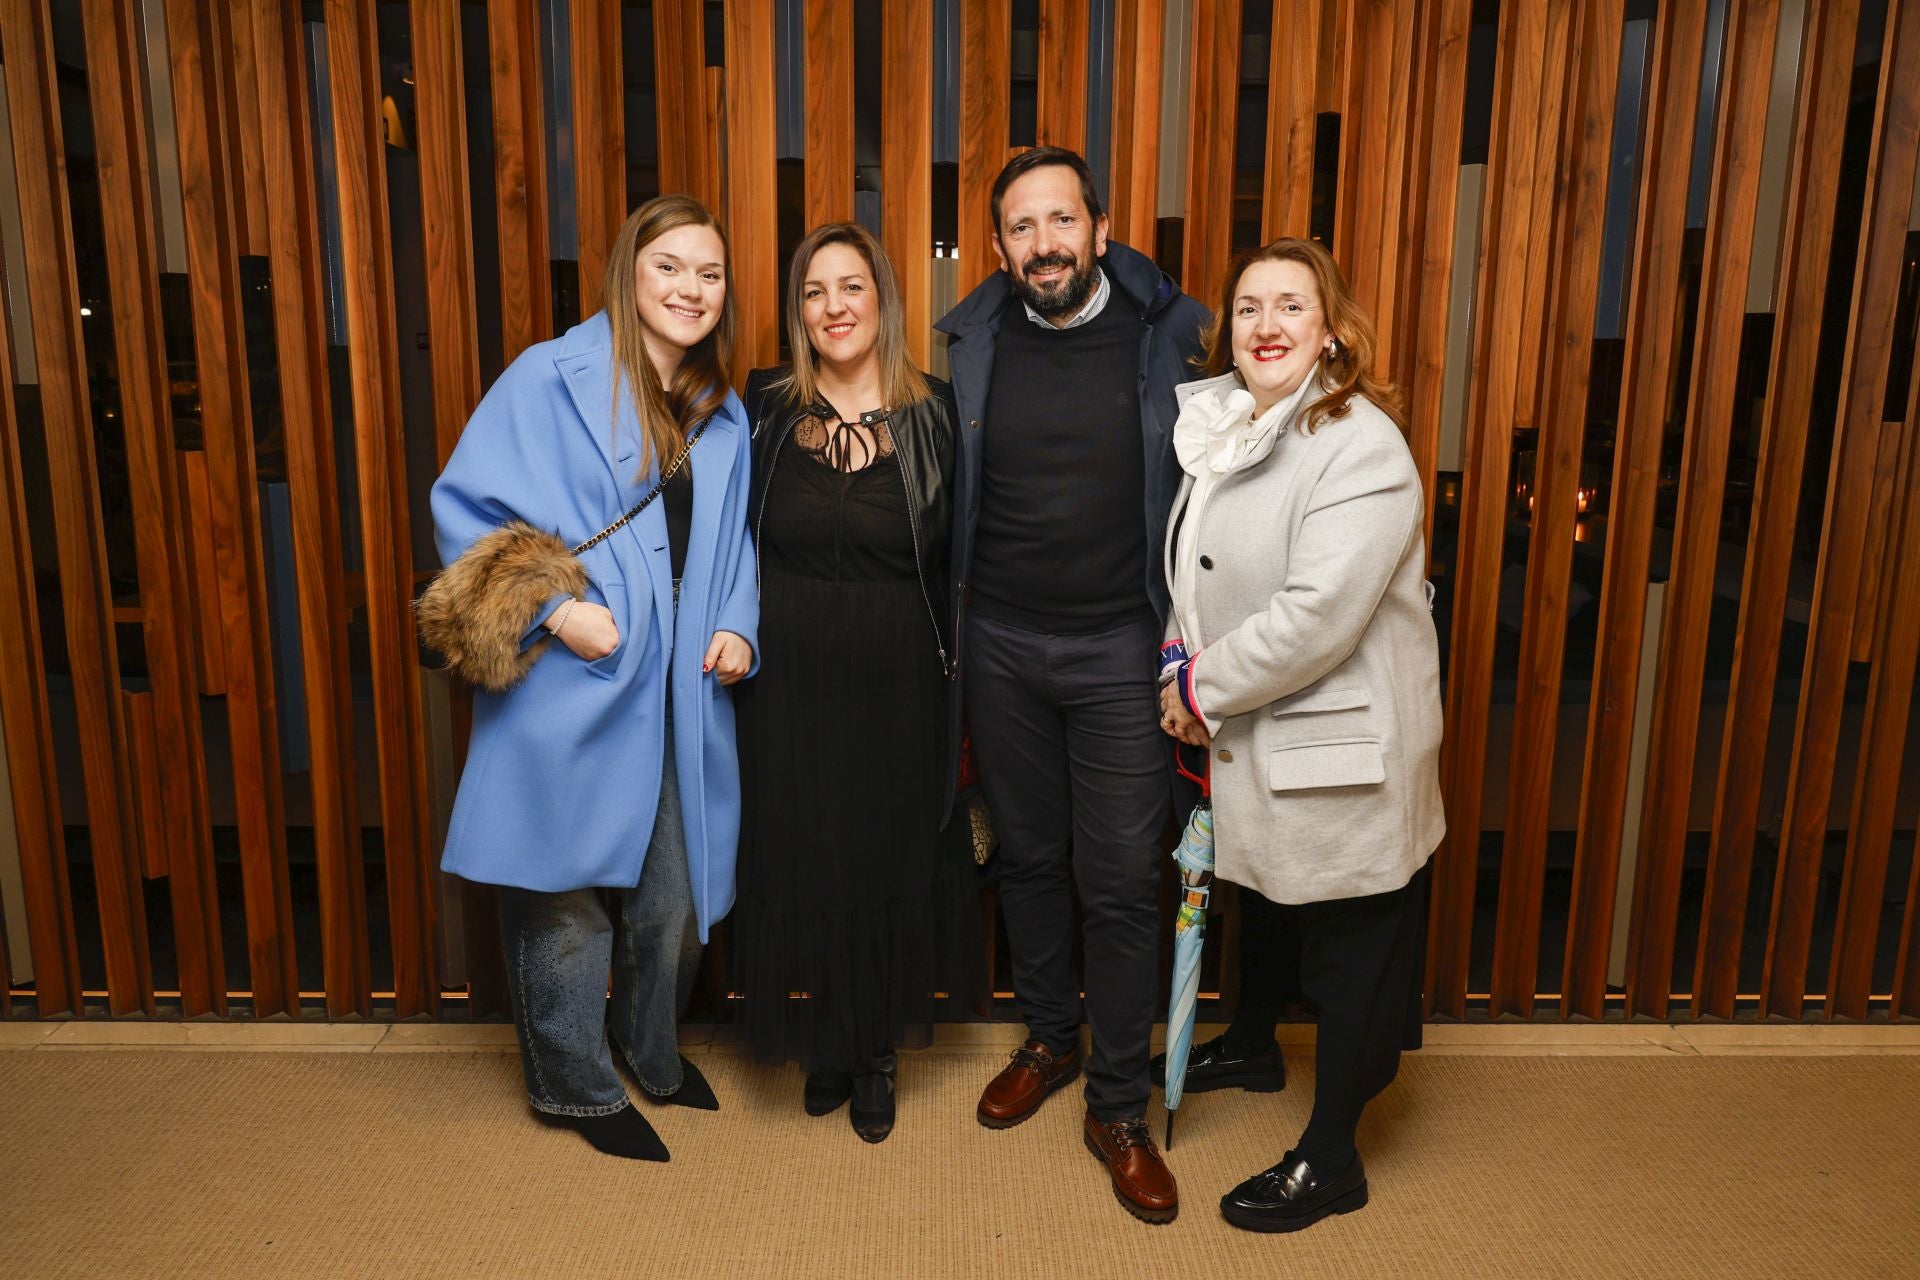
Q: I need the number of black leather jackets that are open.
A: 1